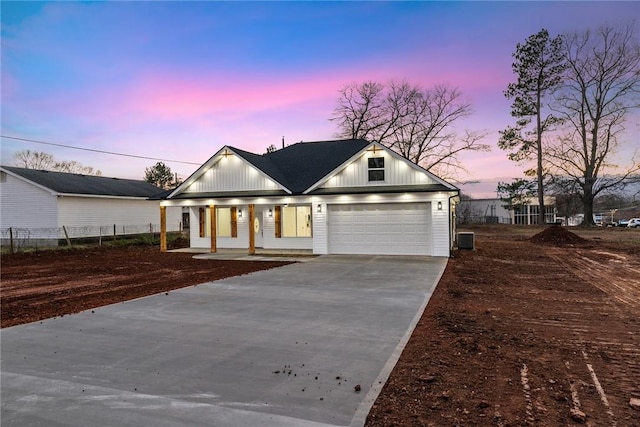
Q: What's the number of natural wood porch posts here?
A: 3